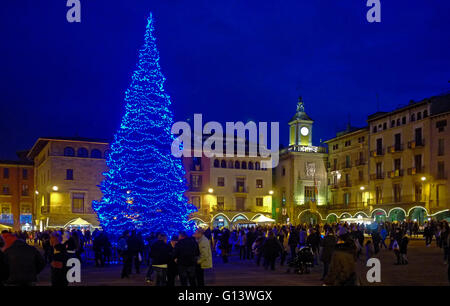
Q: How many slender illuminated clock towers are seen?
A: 1